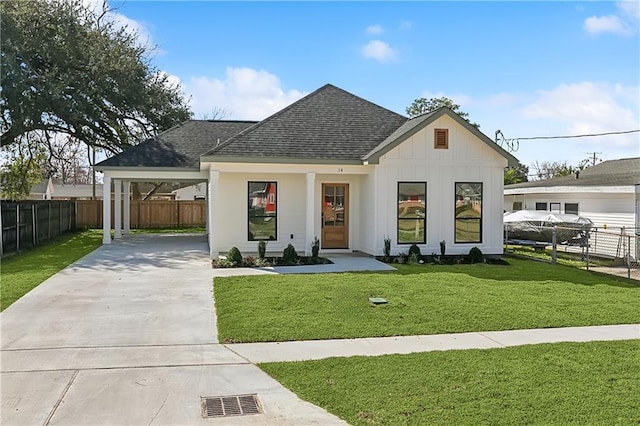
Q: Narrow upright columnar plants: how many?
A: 4